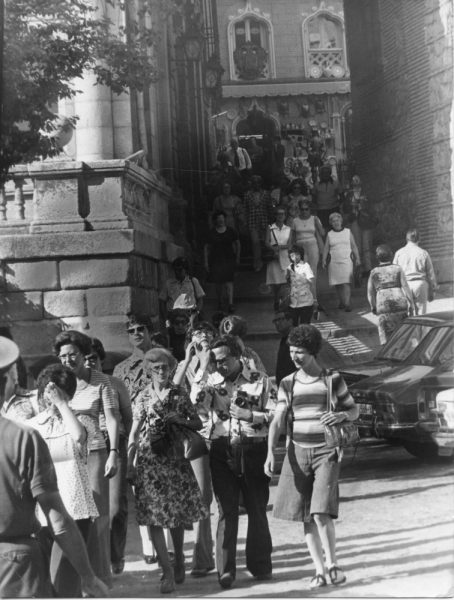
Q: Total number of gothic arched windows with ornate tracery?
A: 2